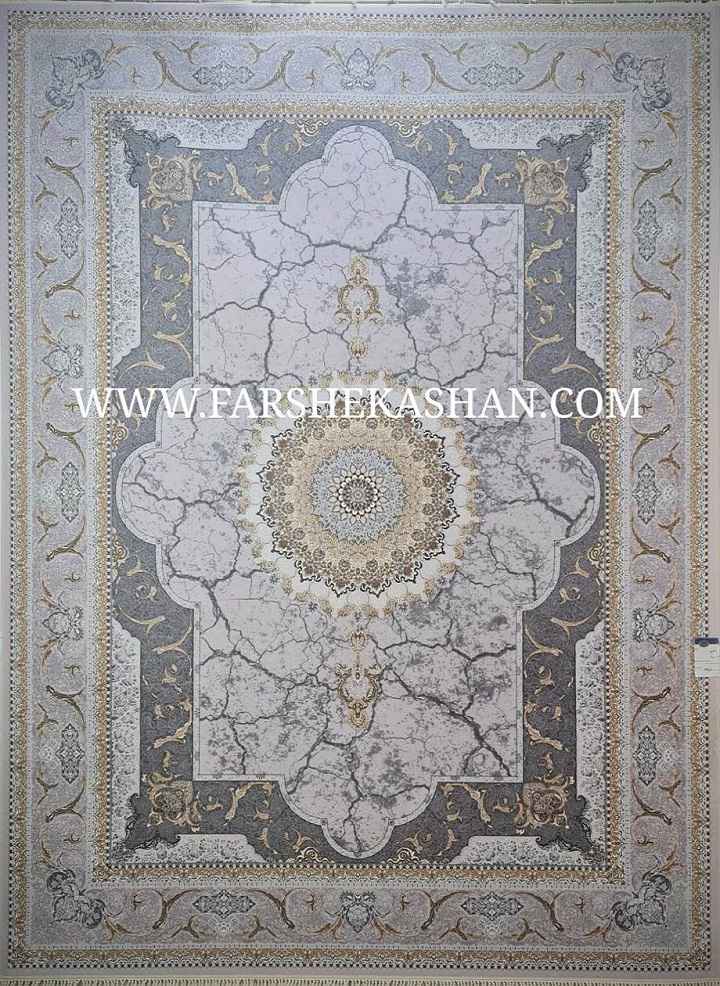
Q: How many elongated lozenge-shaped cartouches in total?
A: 10